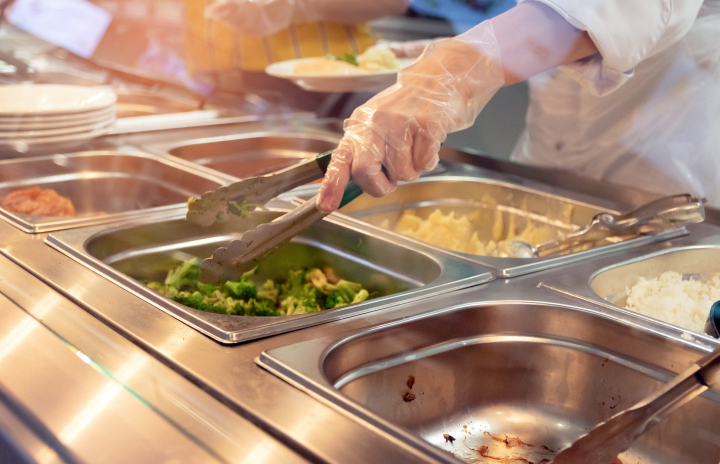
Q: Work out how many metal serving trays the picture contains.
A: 6